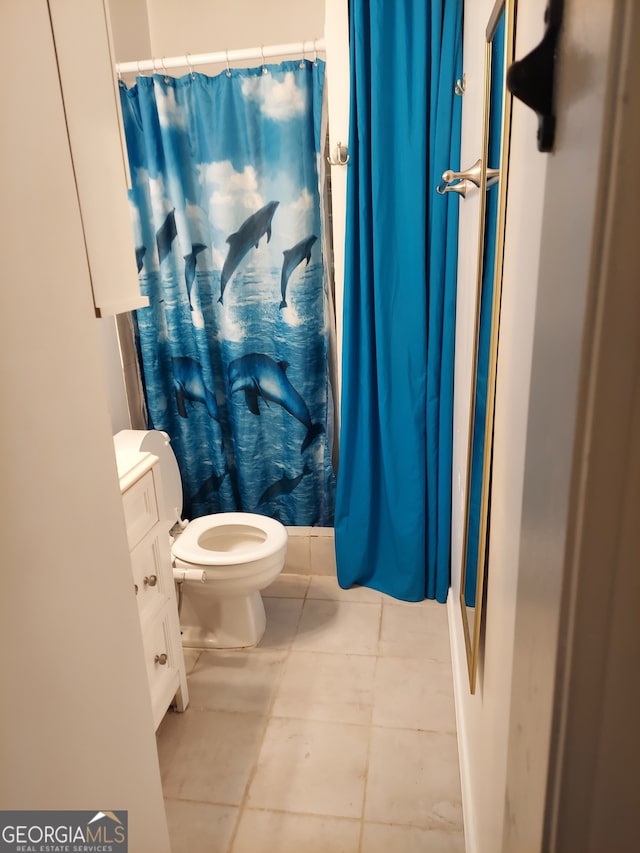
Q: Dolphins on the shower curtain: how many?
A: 9